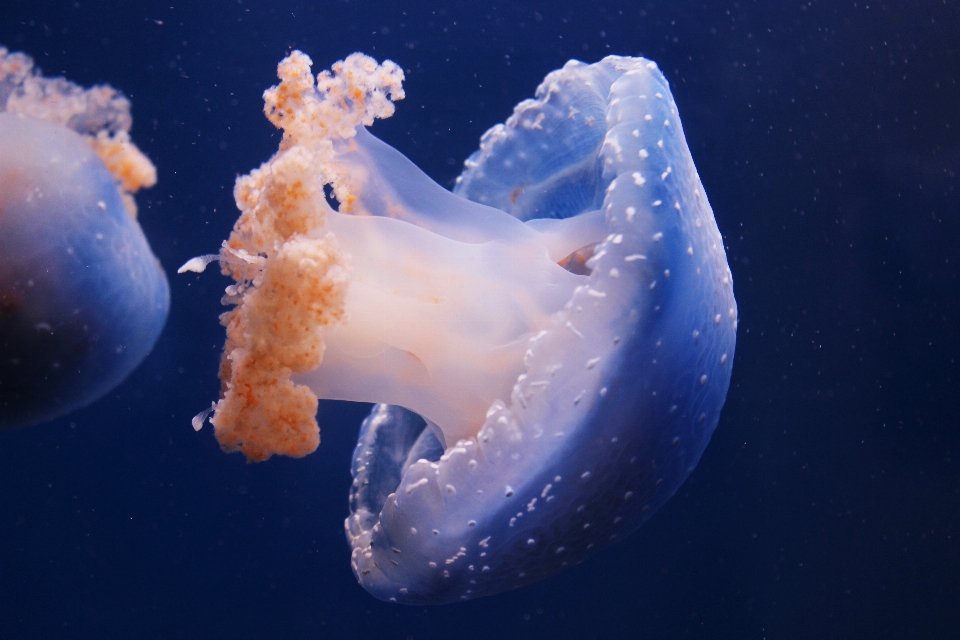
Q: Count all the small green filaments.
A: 0